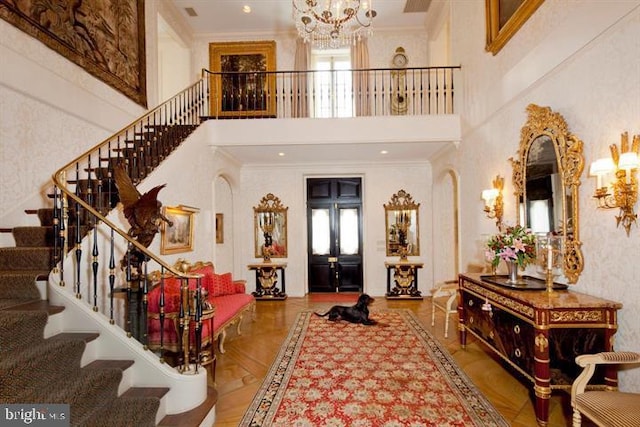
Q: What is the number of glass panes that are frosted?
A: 2